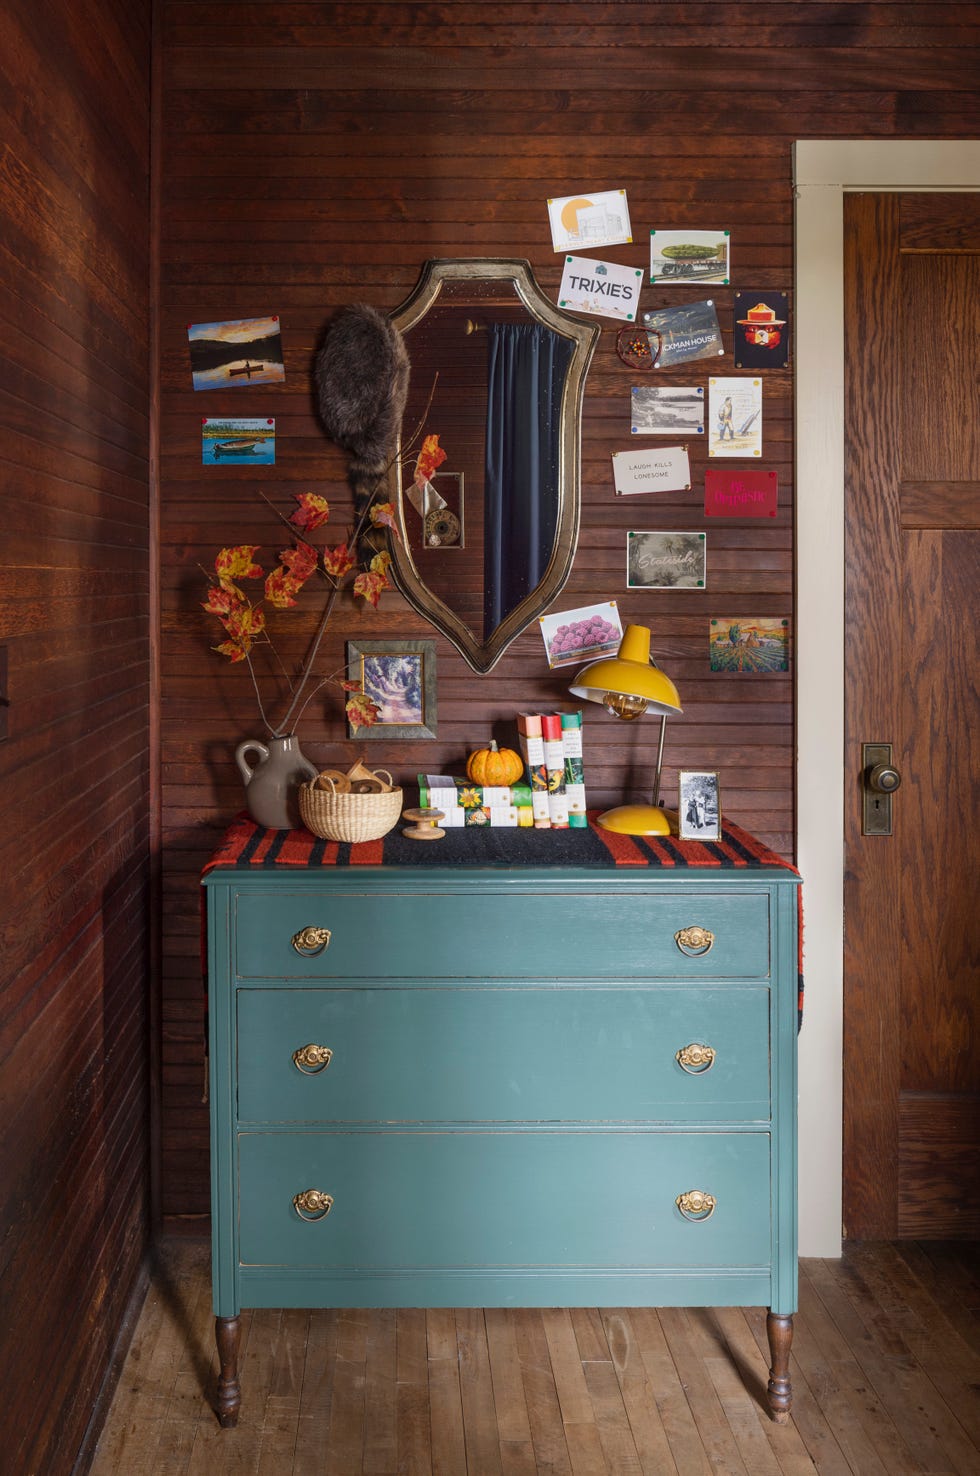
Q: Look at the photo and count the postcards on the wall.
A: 14